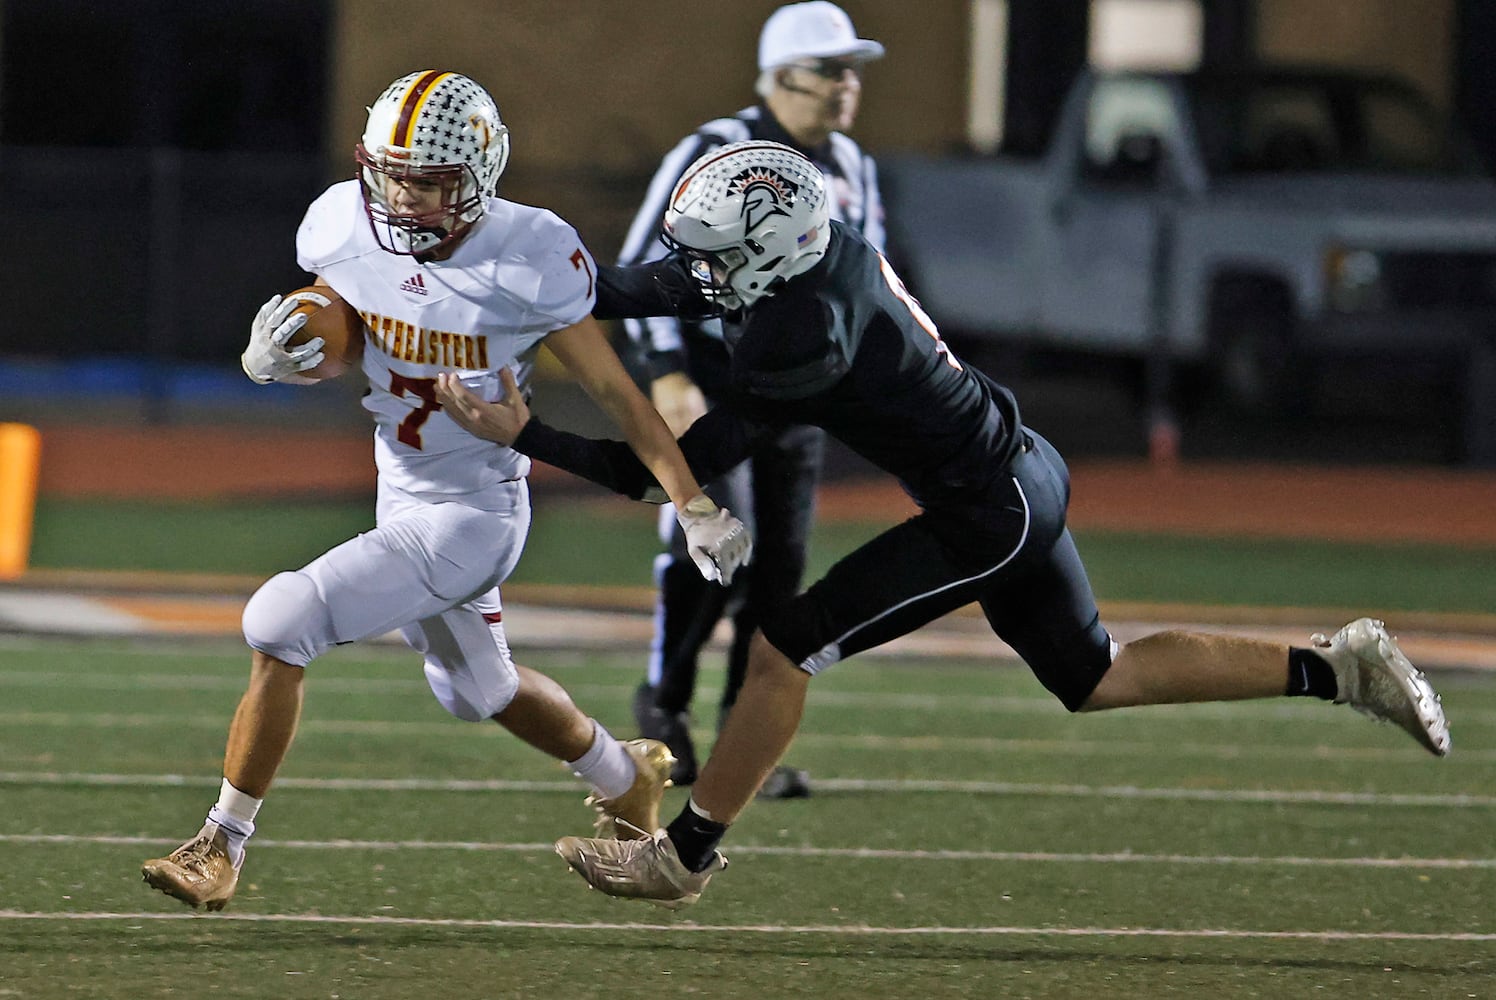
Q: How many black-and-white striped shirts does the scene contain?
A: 1